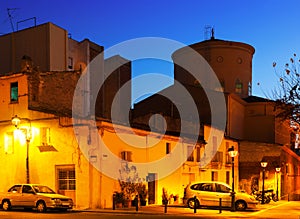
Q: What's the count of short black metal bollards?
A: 5